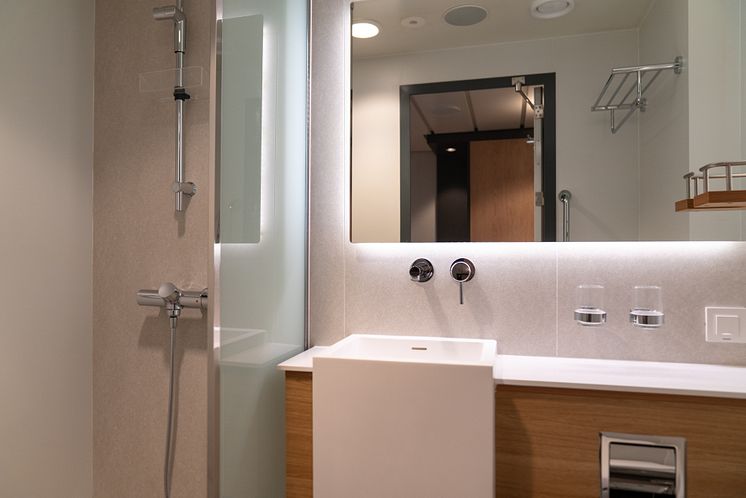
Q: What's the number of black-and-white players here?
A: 0